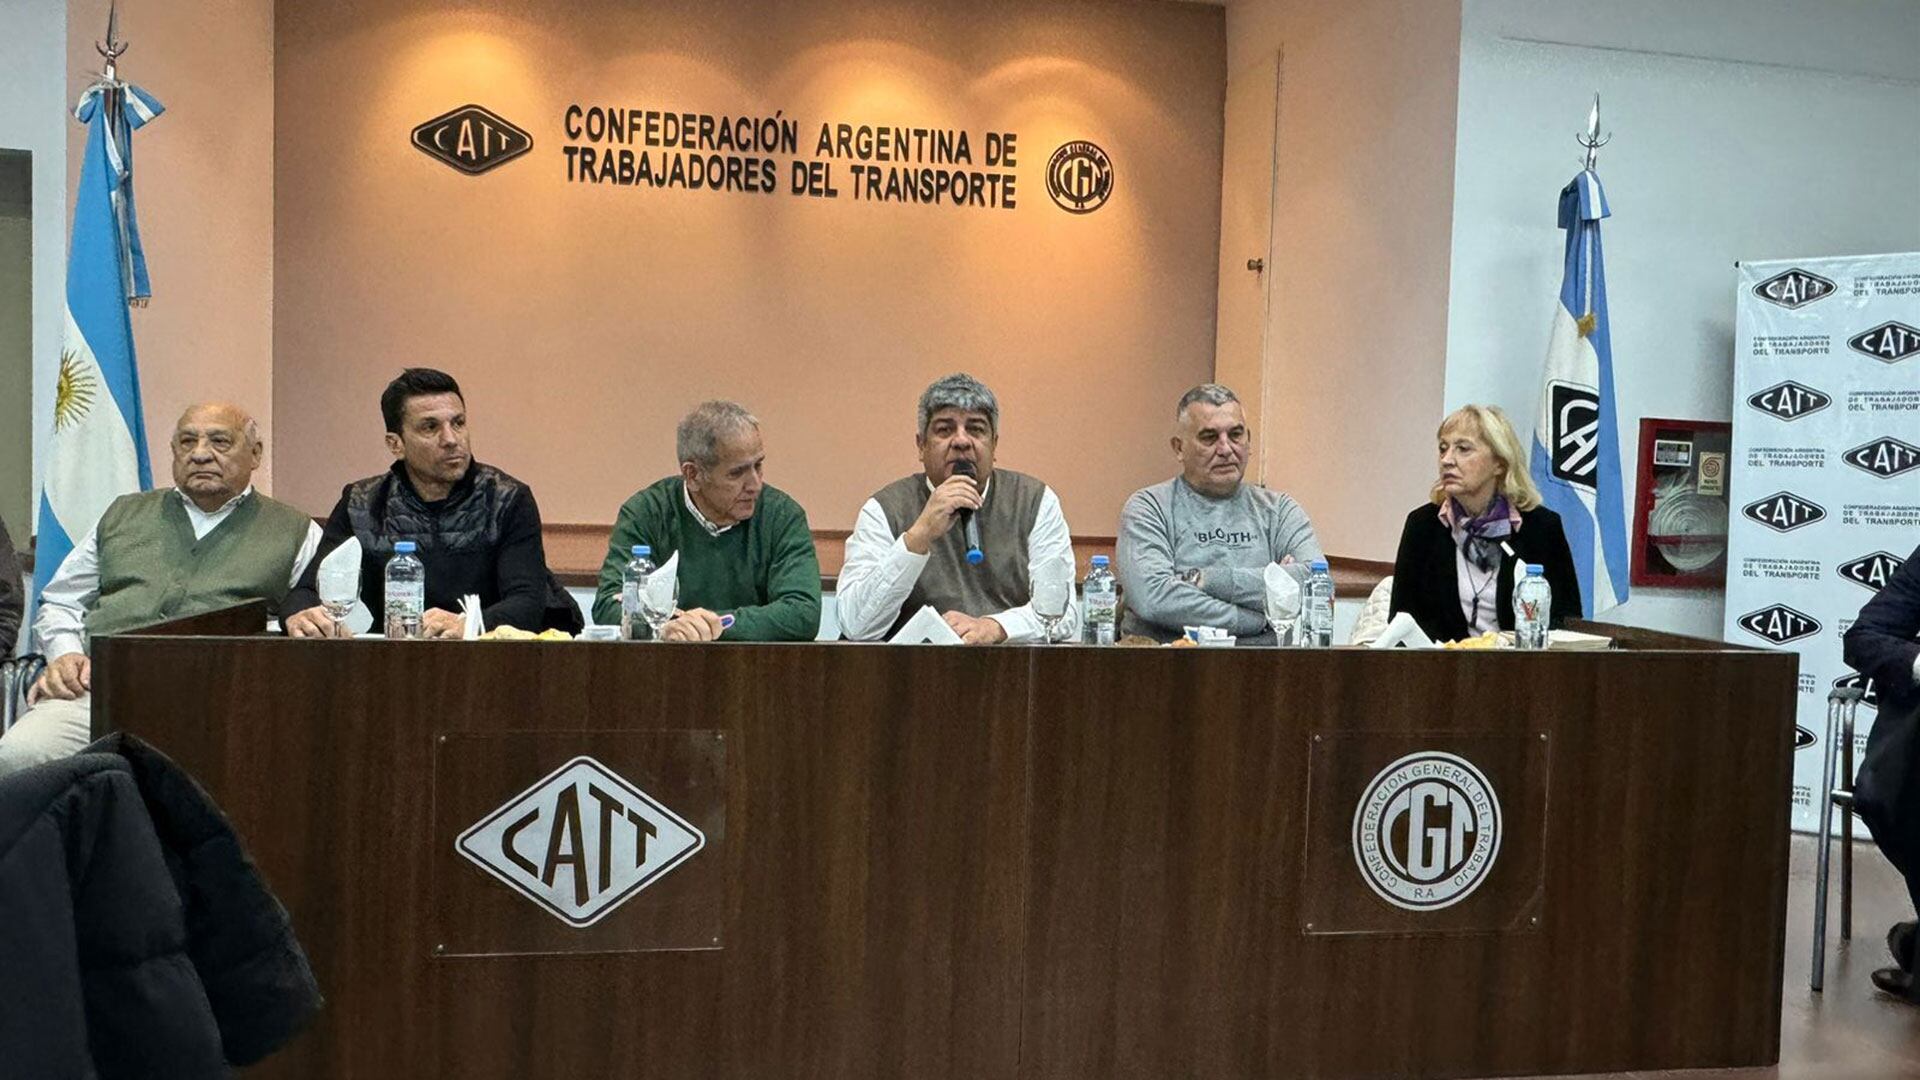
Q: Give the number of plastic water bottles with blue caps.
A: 5